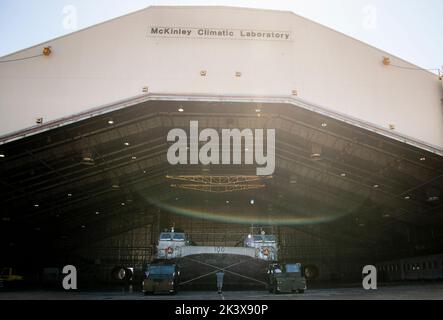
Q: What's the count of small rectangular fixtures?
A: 6